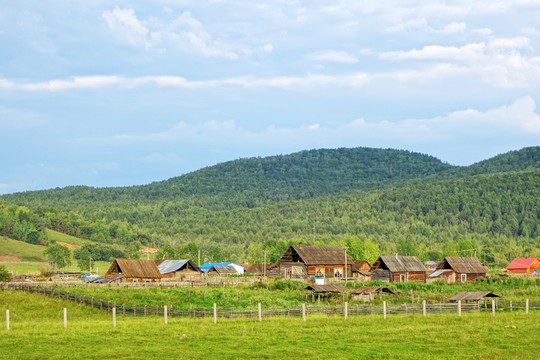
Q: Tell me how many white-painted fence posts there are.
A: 13